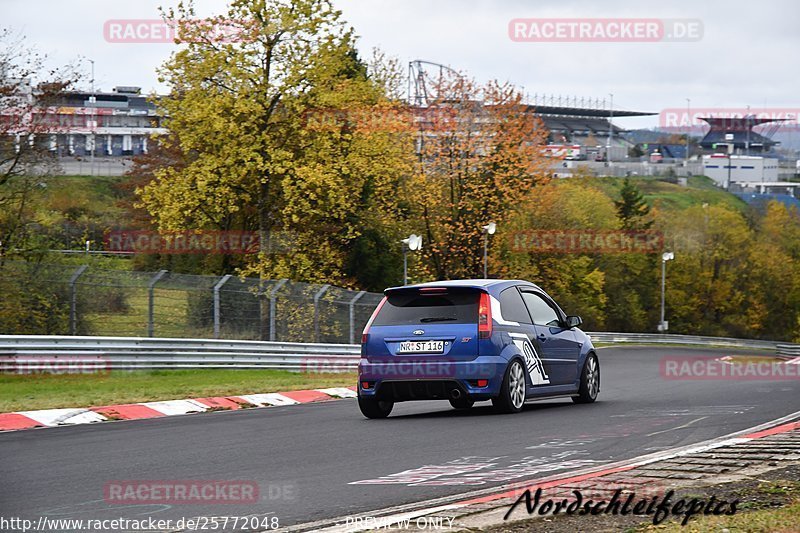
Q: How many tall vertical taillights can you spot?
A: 2